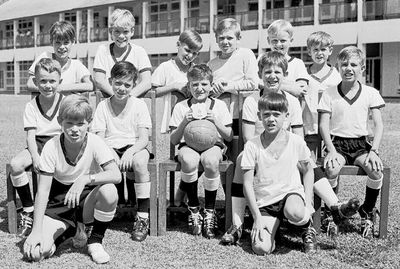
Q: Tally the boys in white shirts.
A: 13